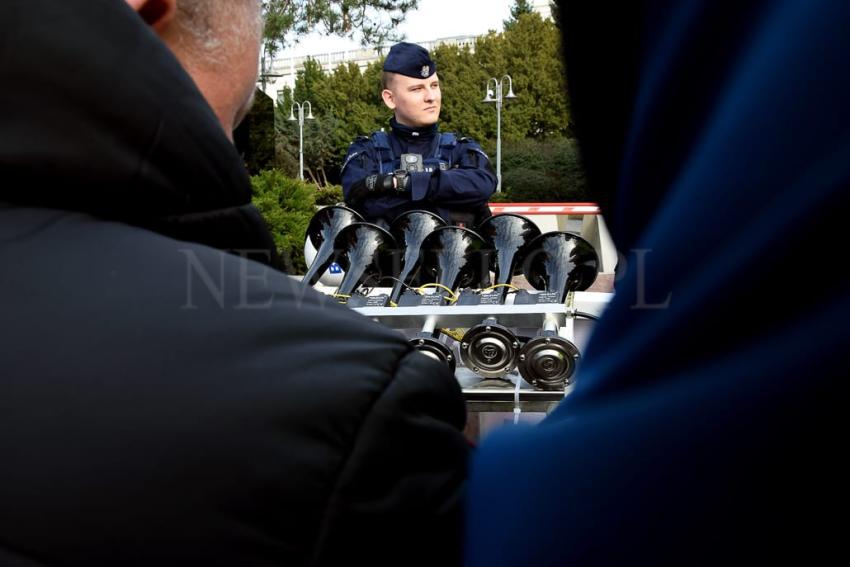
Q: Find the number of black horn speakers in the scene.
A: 6